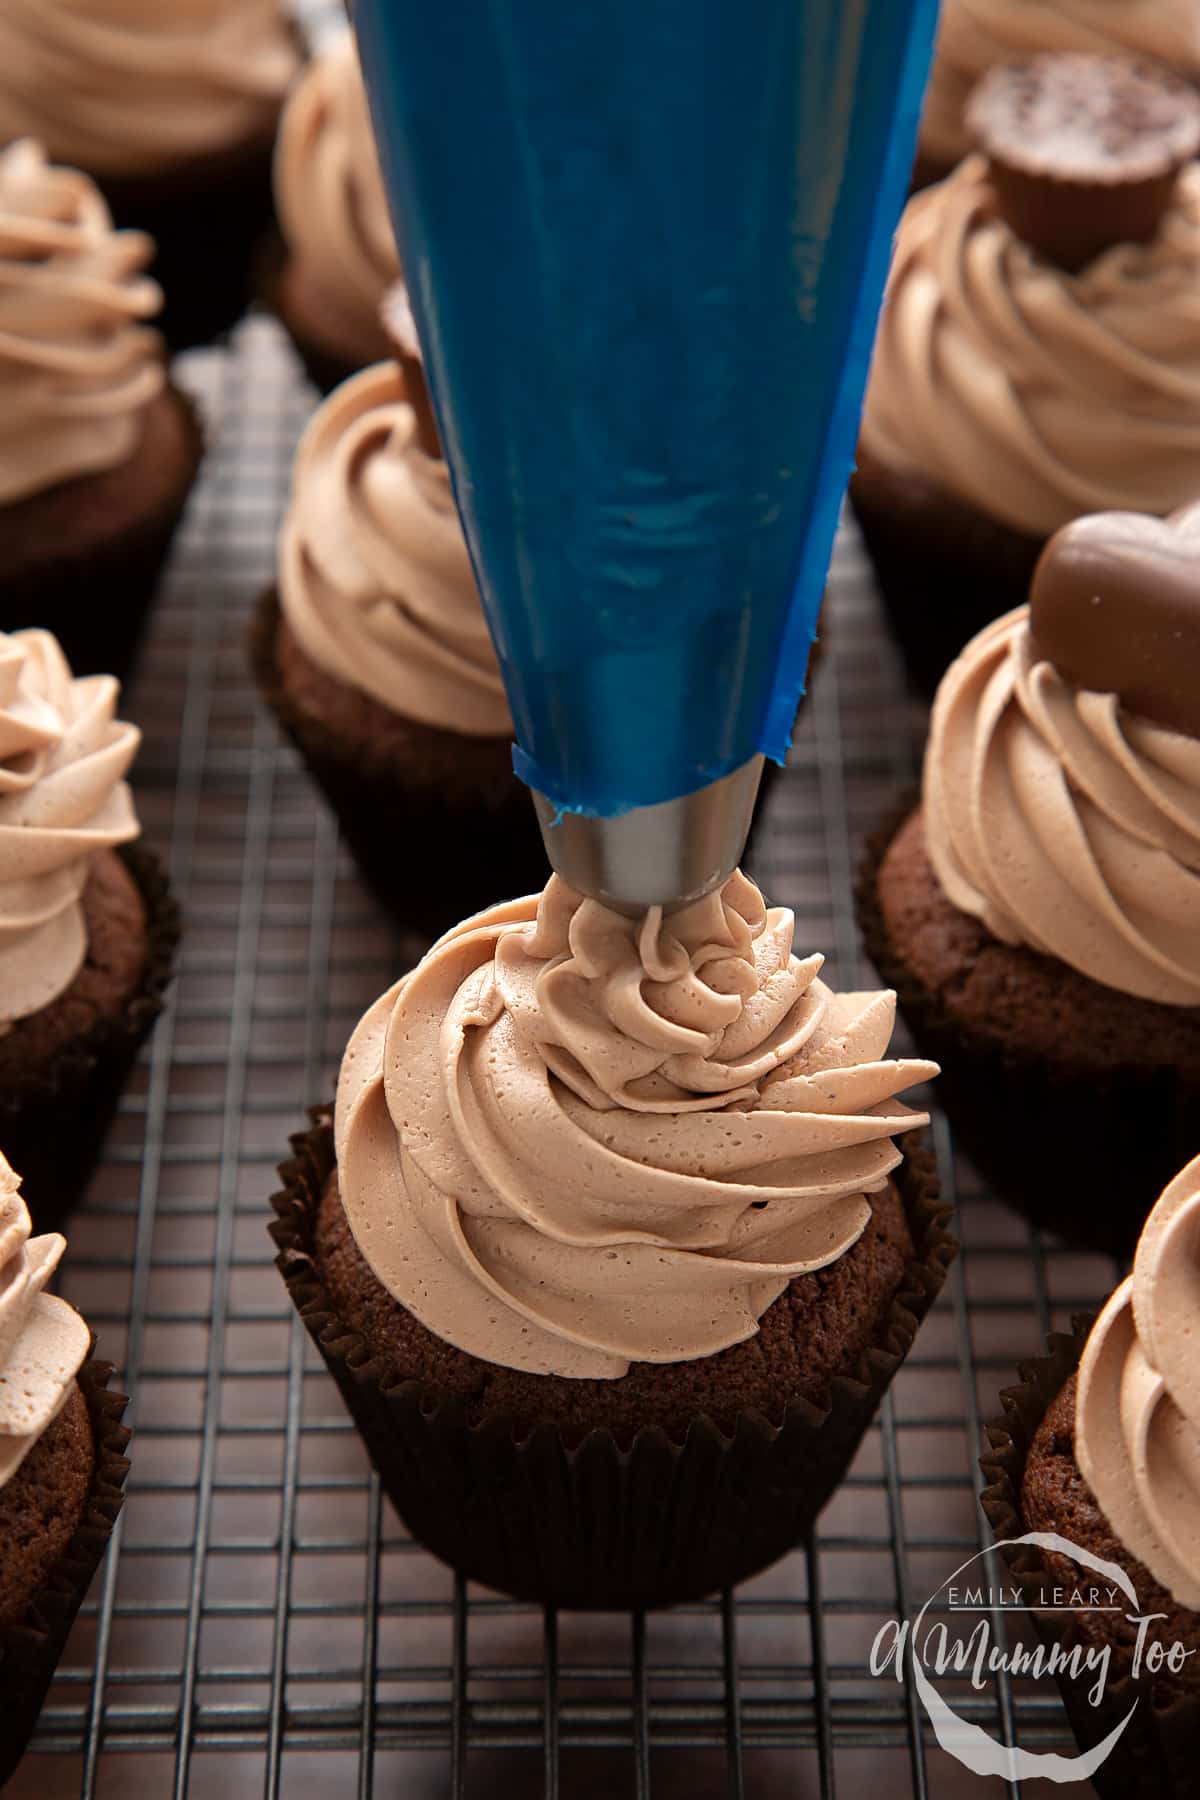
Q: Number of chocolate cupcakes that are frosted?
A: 11